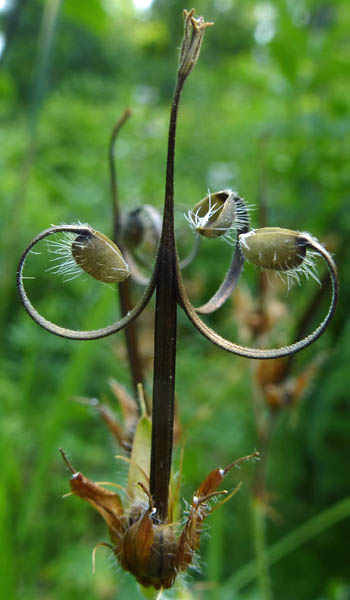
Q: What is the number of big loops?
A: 2